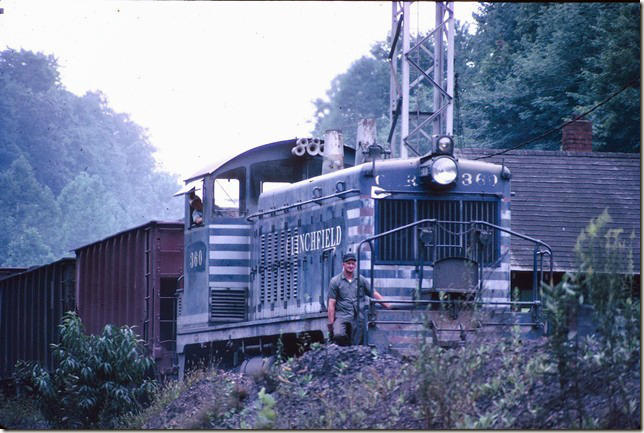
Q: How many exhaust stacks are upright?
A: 2